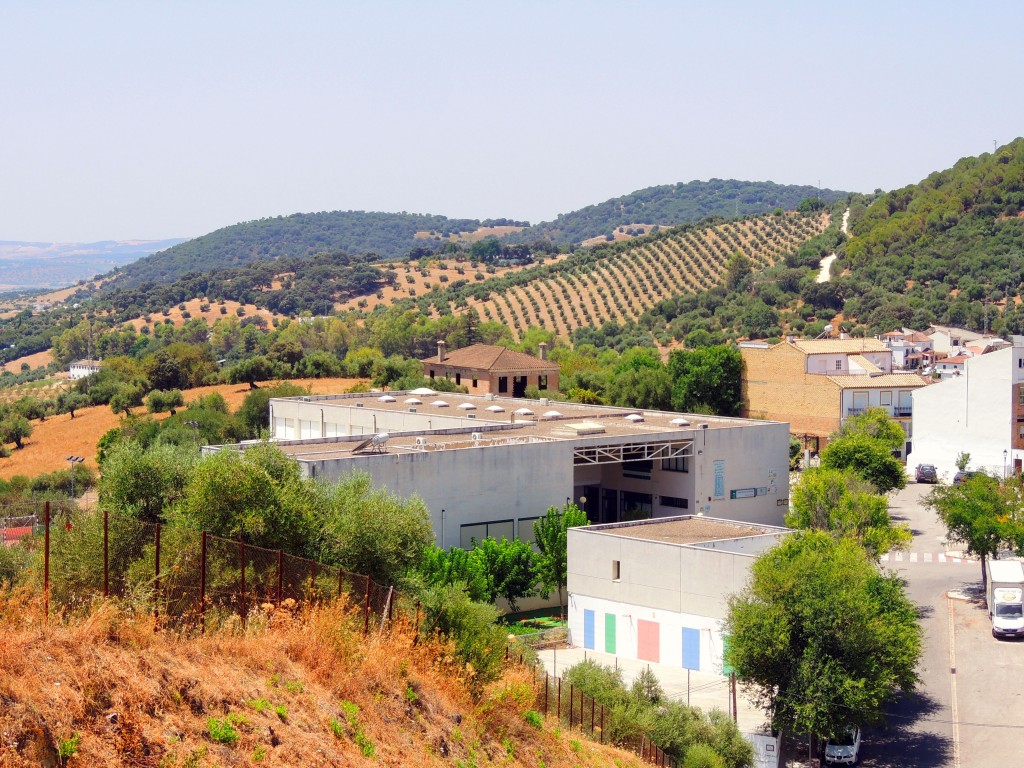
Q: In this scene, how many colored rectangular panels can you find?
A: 5